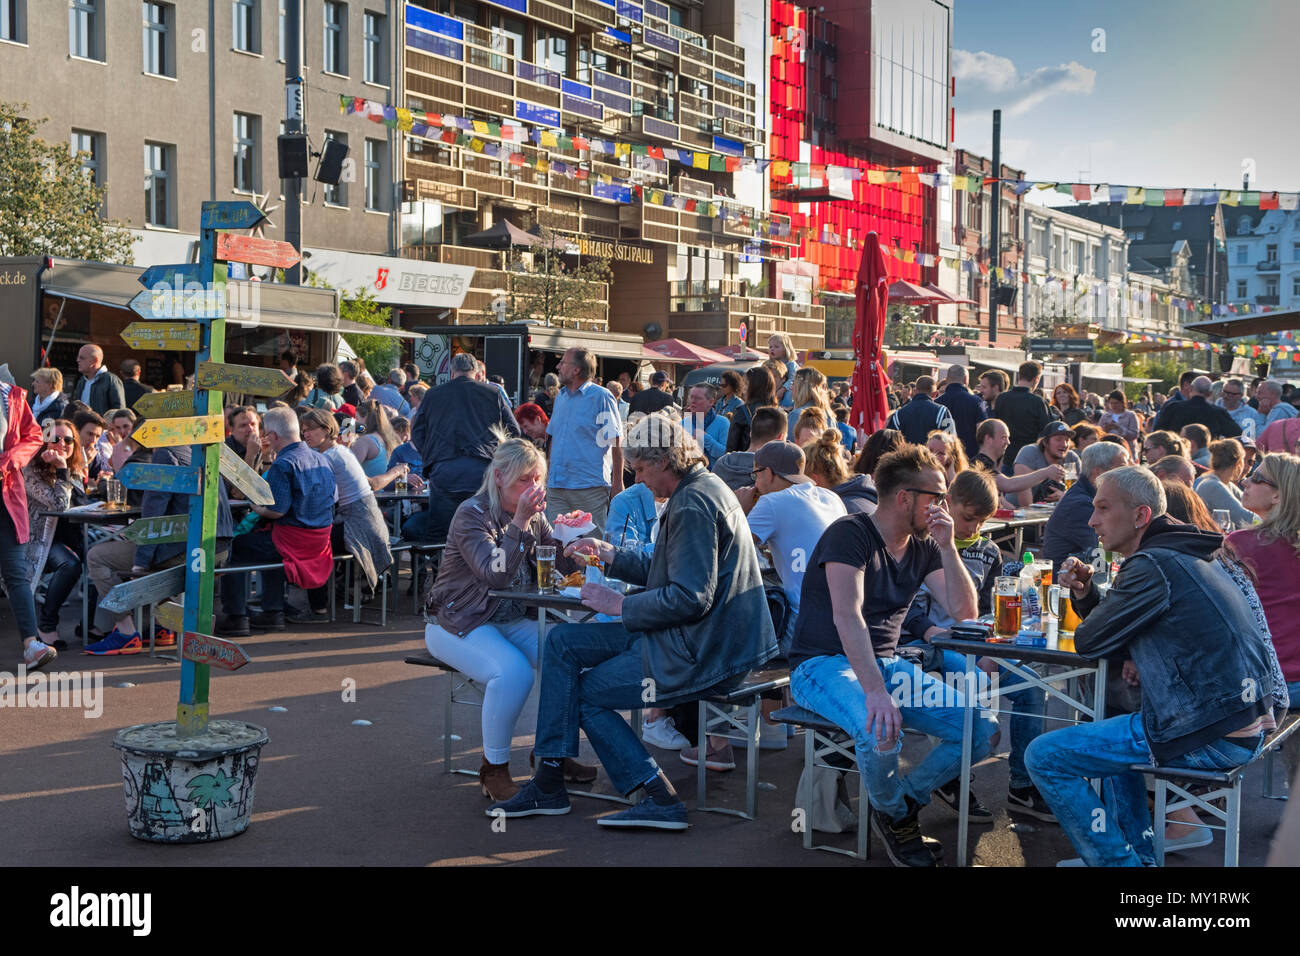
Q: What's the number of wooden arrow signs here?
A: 14